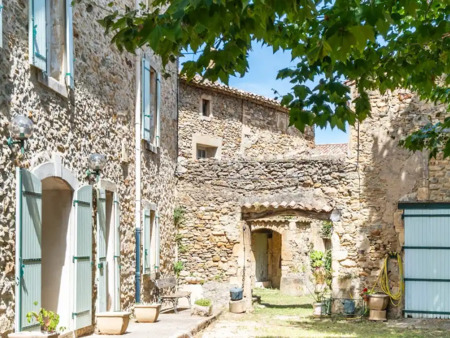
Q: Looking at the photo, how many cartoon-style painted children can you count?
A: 0